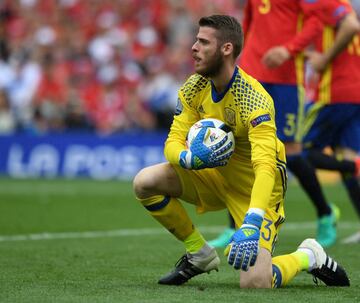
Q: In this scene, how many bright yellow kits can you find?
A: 1